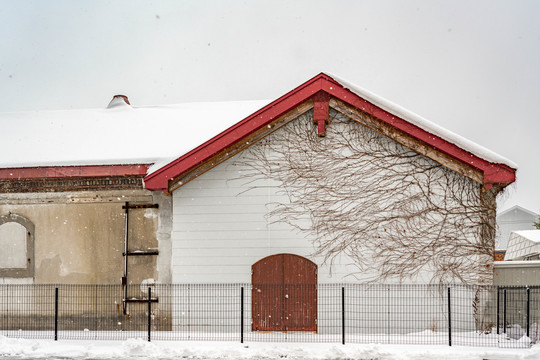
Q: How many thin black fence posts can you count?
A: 8